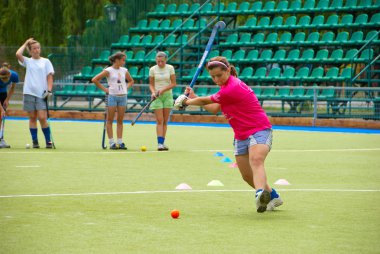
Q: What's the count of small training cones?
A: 6